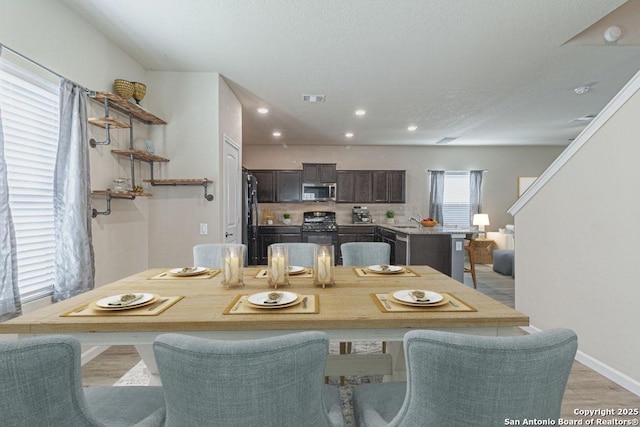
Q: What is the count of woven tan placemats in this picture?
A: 6